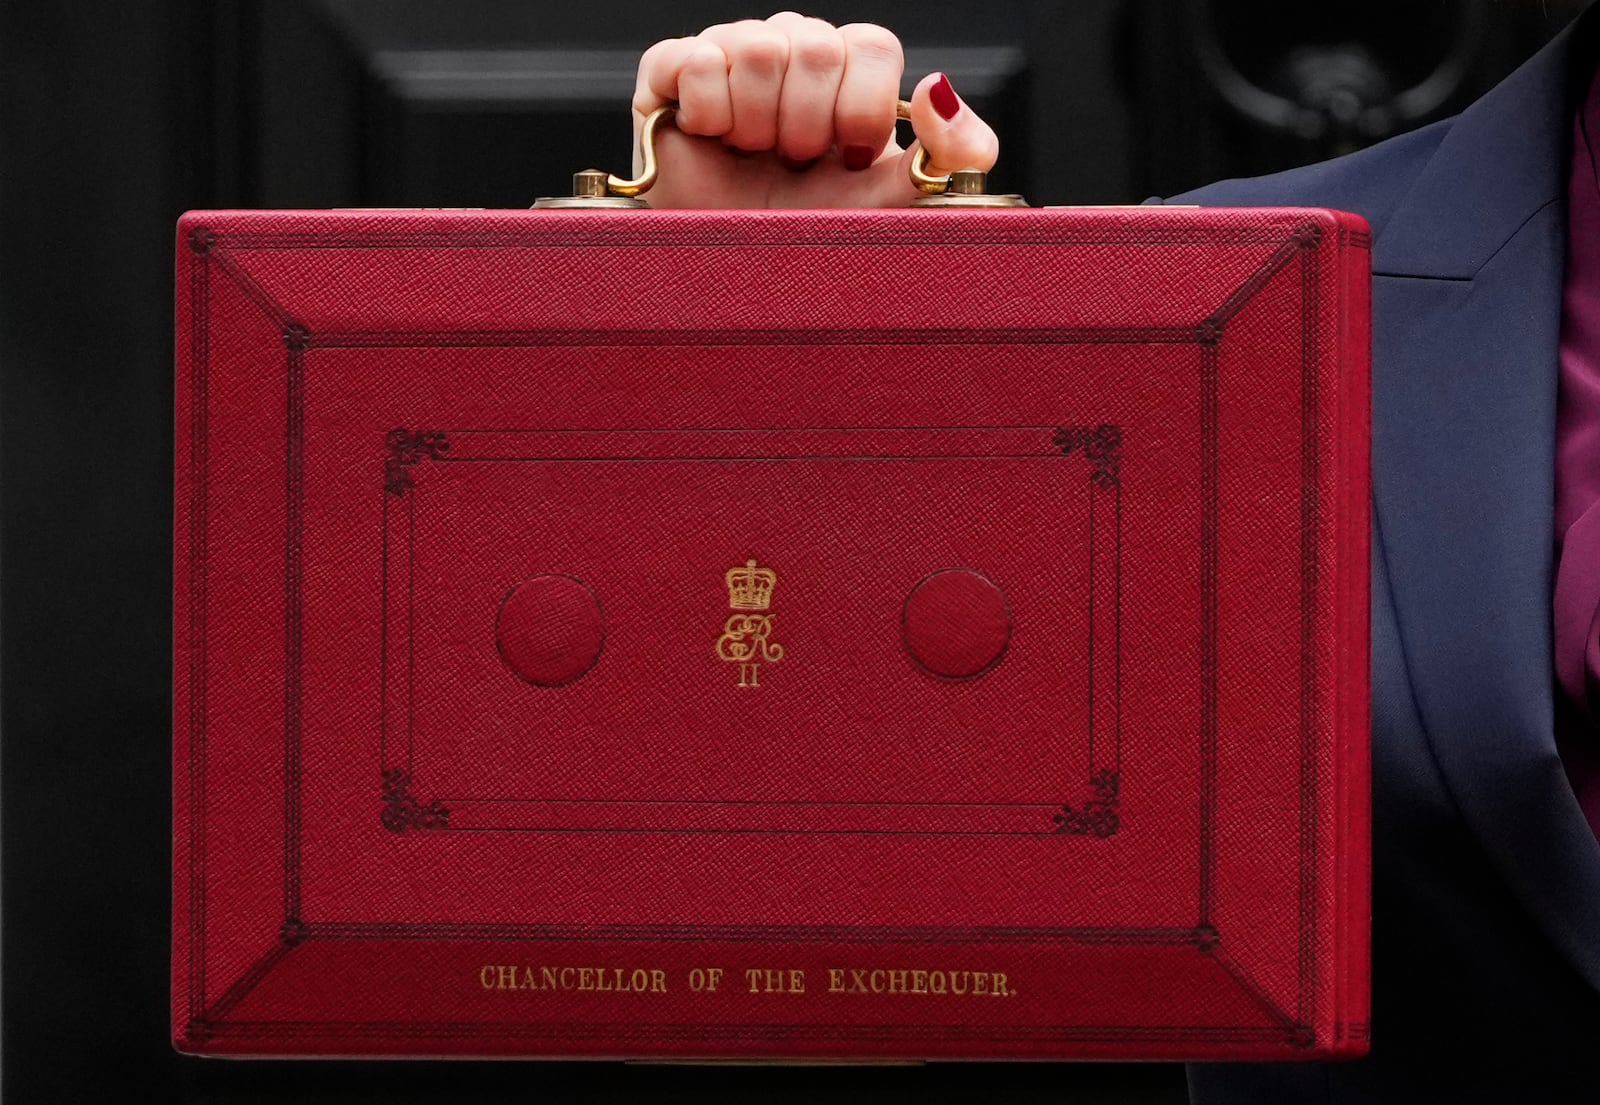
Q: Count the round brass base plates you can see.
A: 2